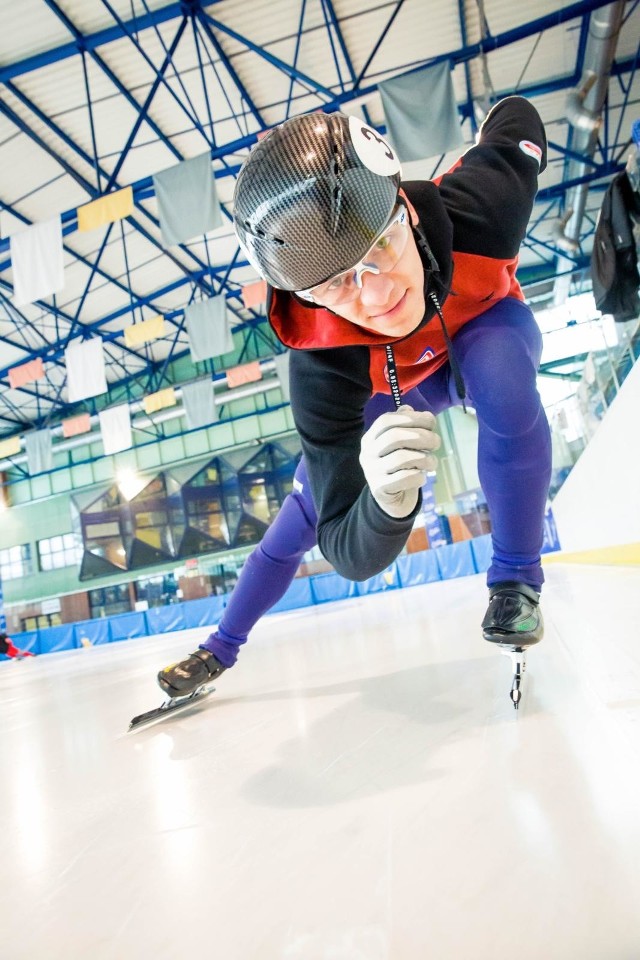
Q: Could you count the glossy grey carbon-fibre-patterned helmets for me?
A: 1